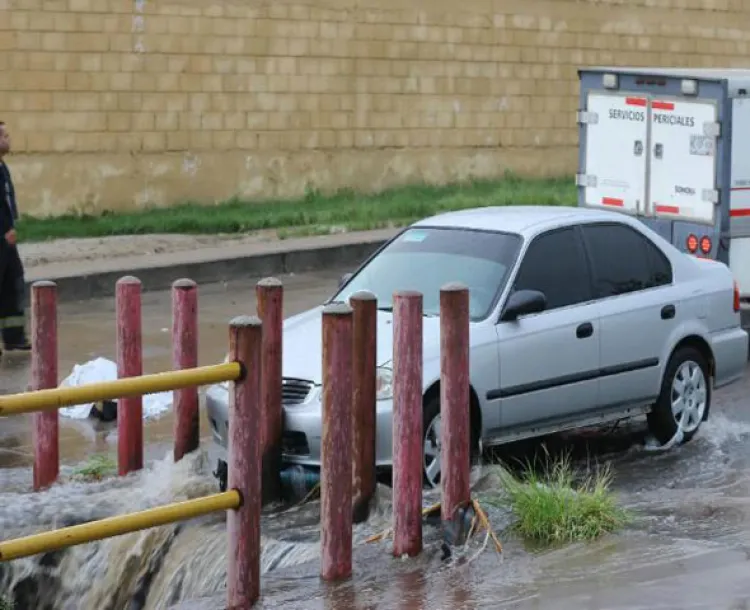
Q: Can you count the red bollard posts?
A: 9